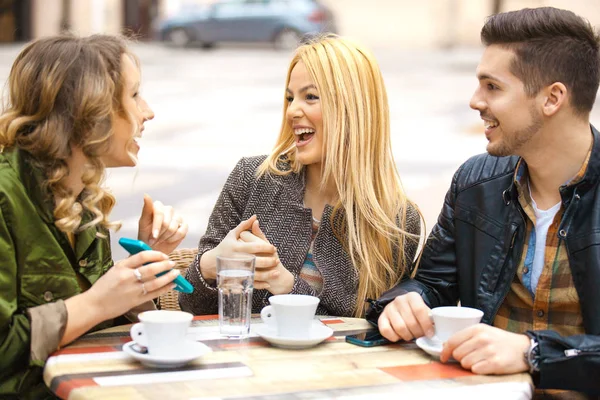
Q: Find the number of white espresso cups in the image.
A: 3